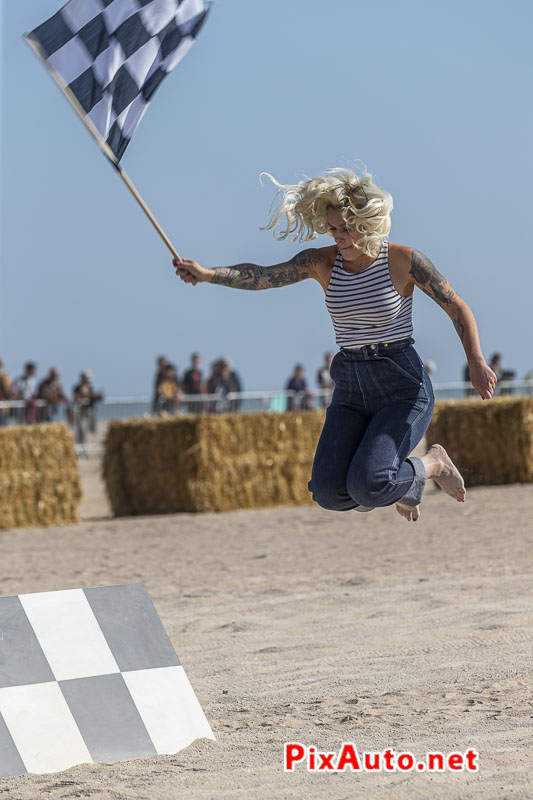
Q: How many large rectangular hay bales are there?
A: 3